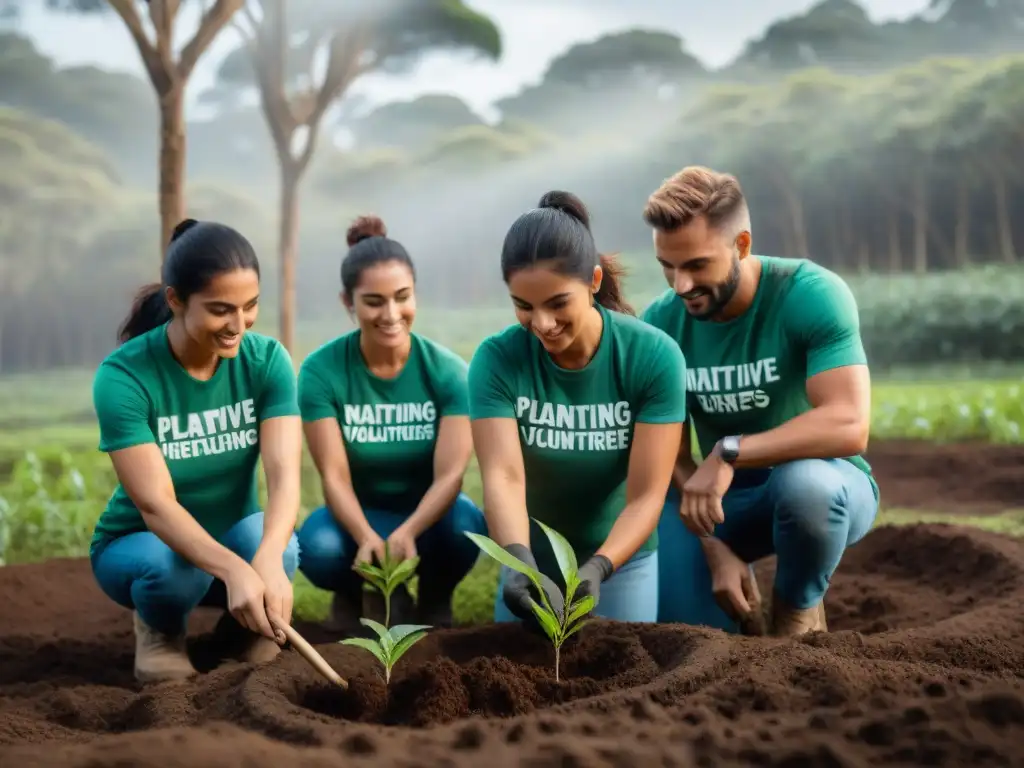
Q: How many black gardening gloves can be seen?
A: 2